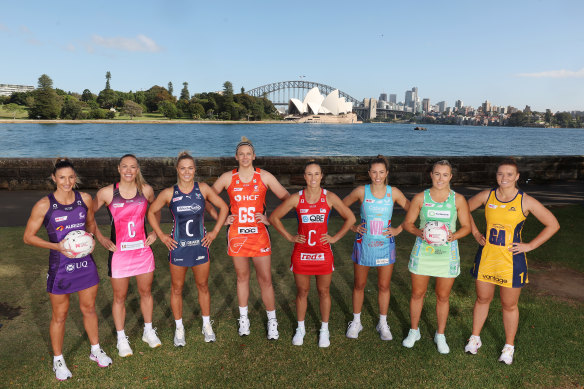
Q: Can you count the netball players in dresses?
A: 8